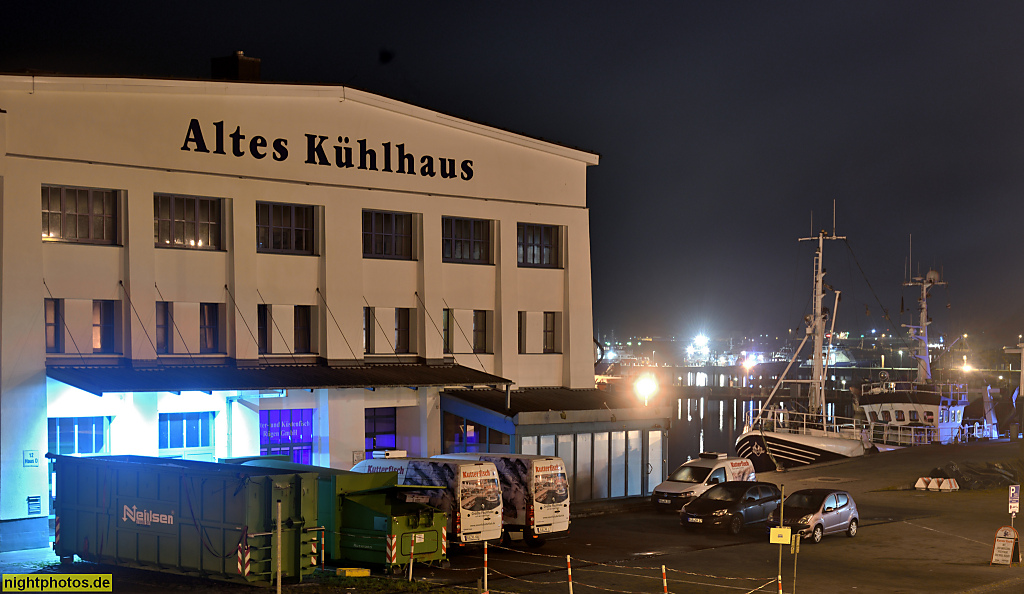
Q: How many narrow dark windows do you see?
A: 12